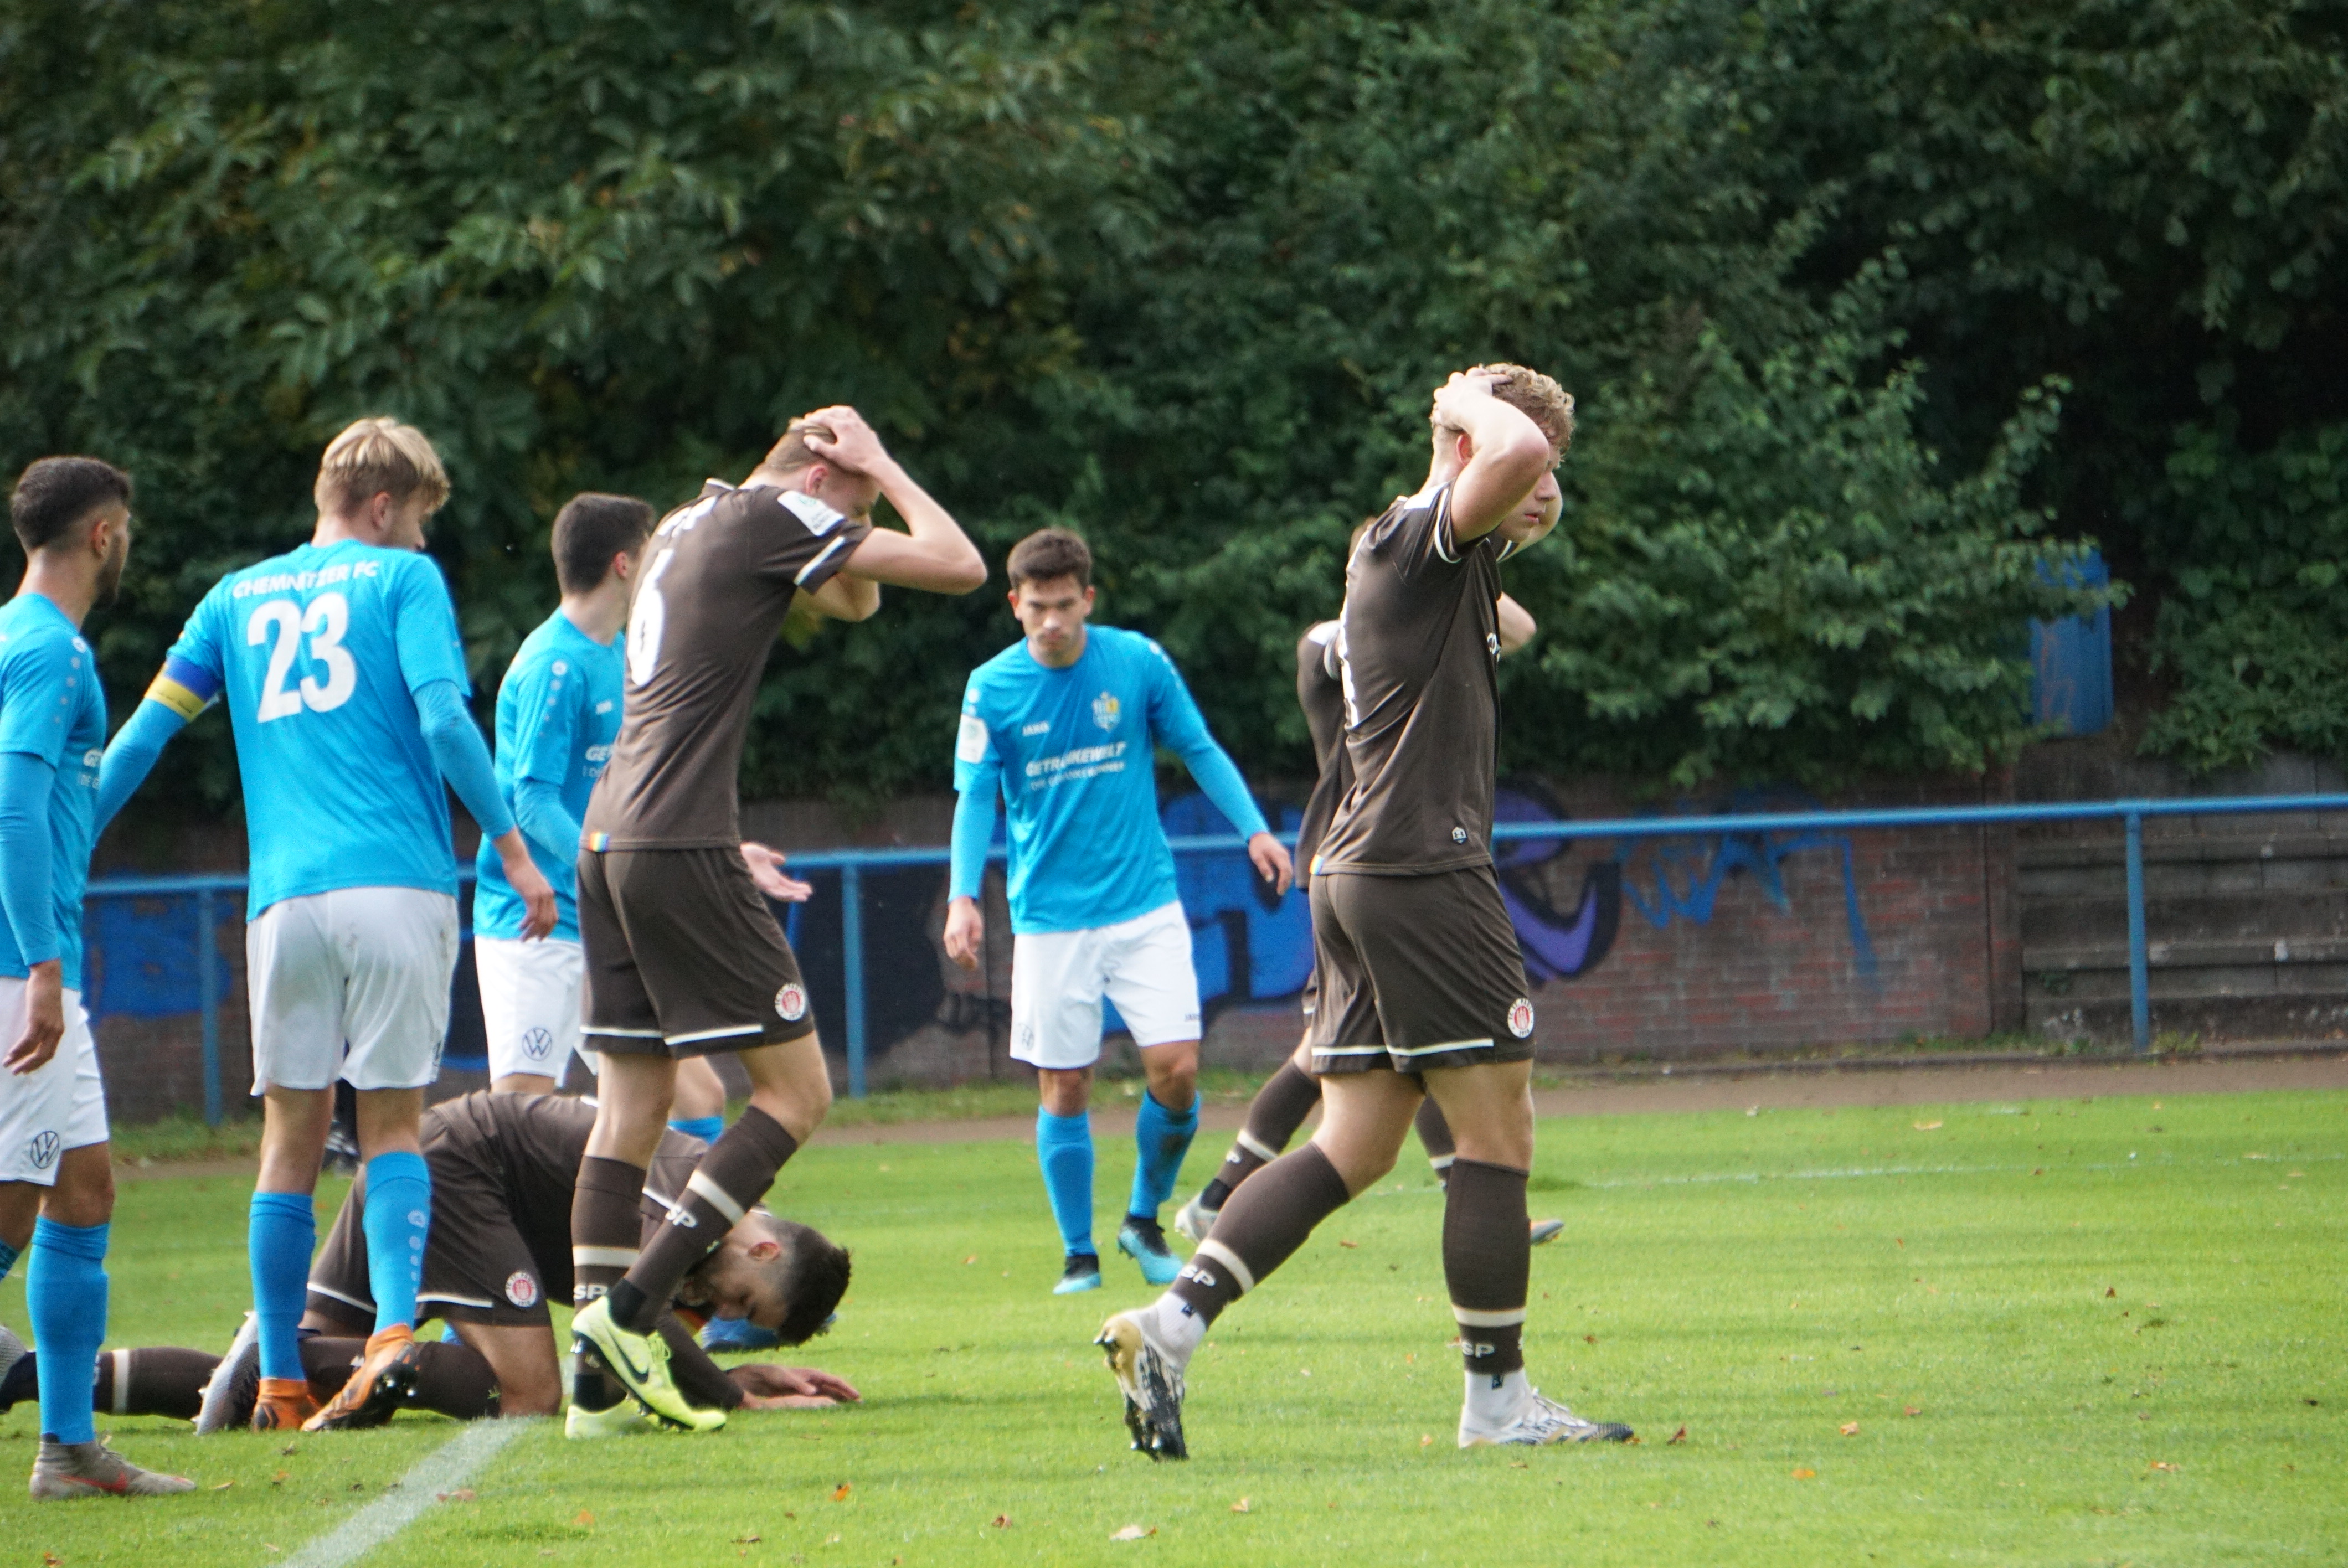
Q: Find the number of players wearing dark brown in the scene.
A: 4